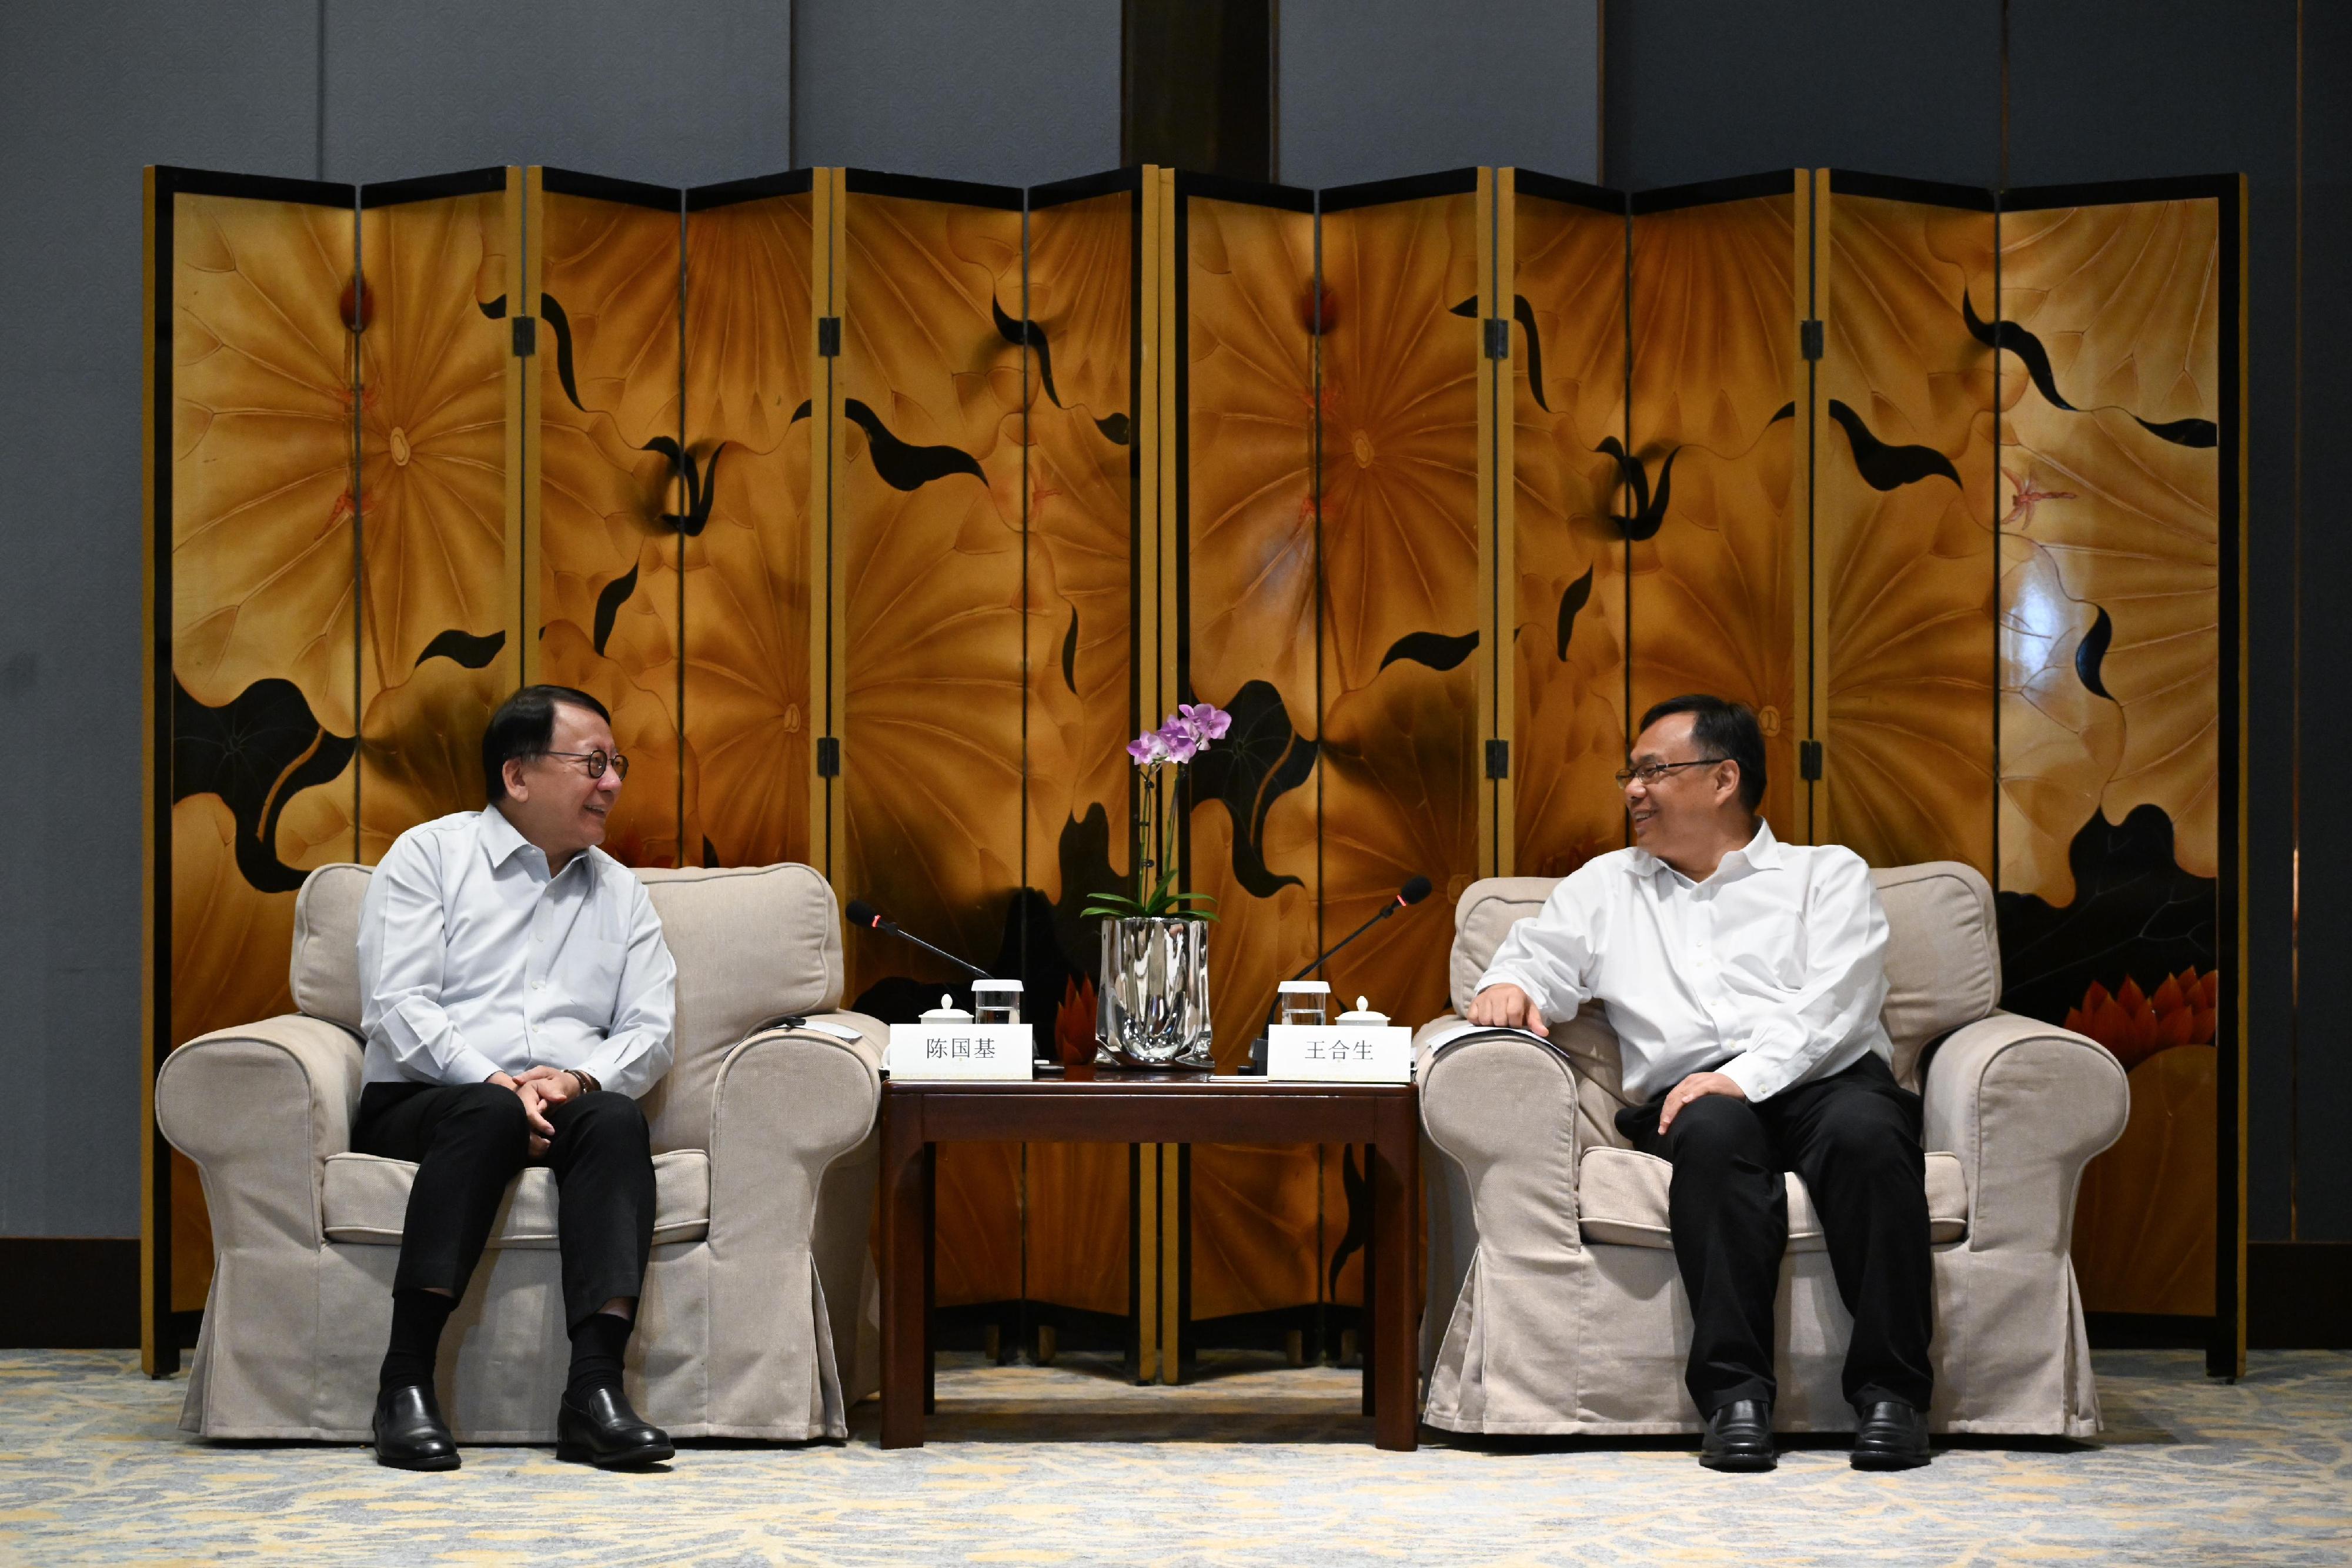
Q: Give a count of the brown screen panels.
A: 12